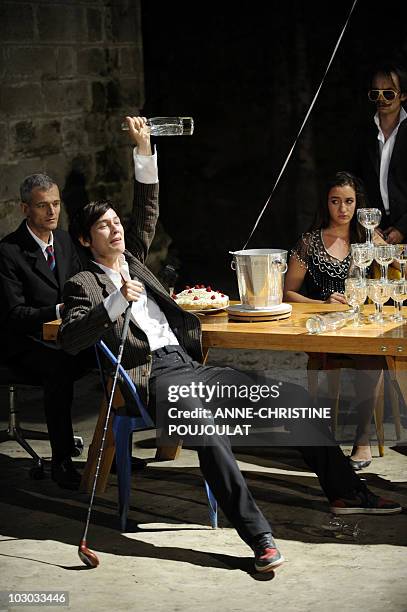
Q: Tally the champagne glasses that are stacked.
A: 7